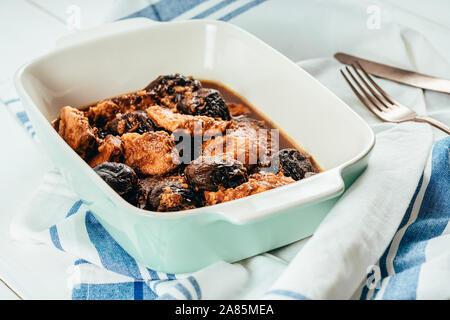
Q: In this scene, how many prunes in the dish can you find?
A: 7